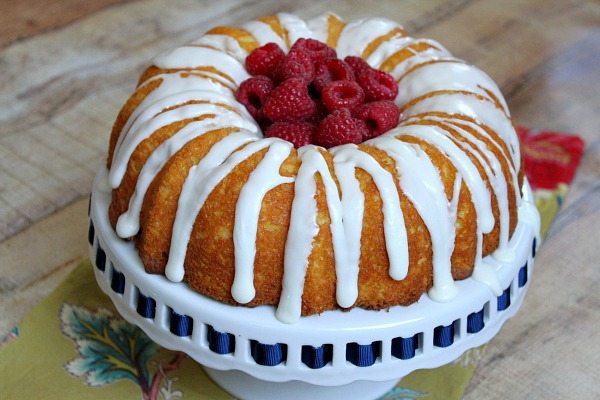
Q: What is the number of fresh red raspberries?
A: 12